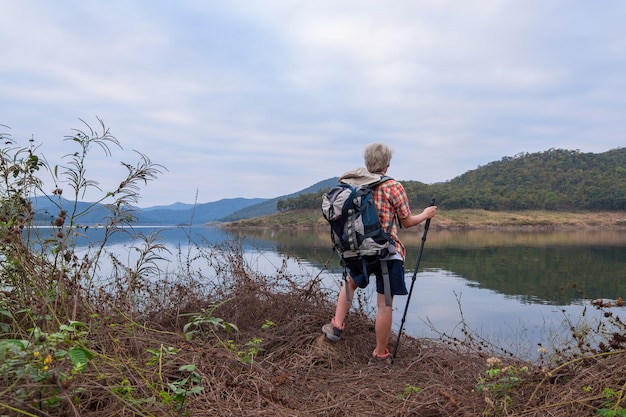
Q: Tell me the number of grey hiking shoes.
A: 2